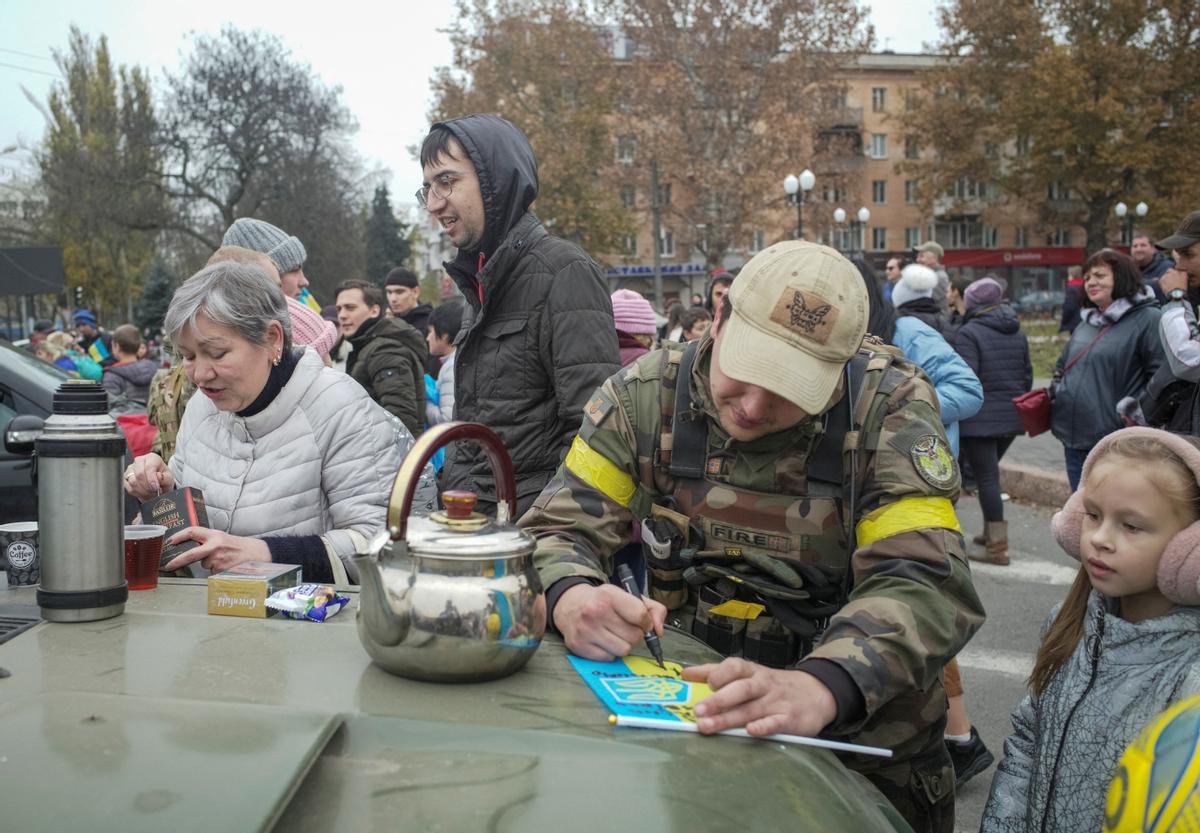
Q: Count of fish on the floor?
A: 0